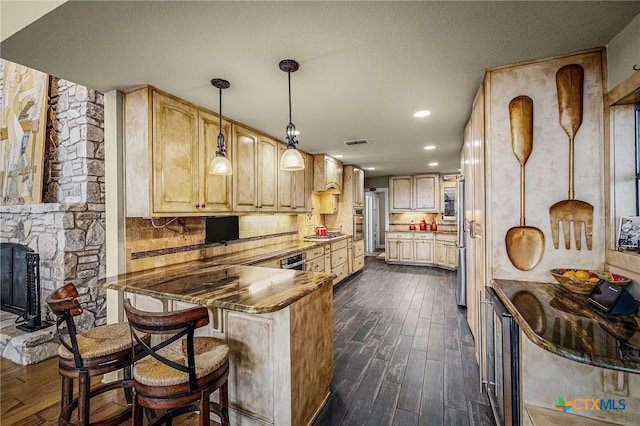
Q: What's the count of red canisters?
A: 3